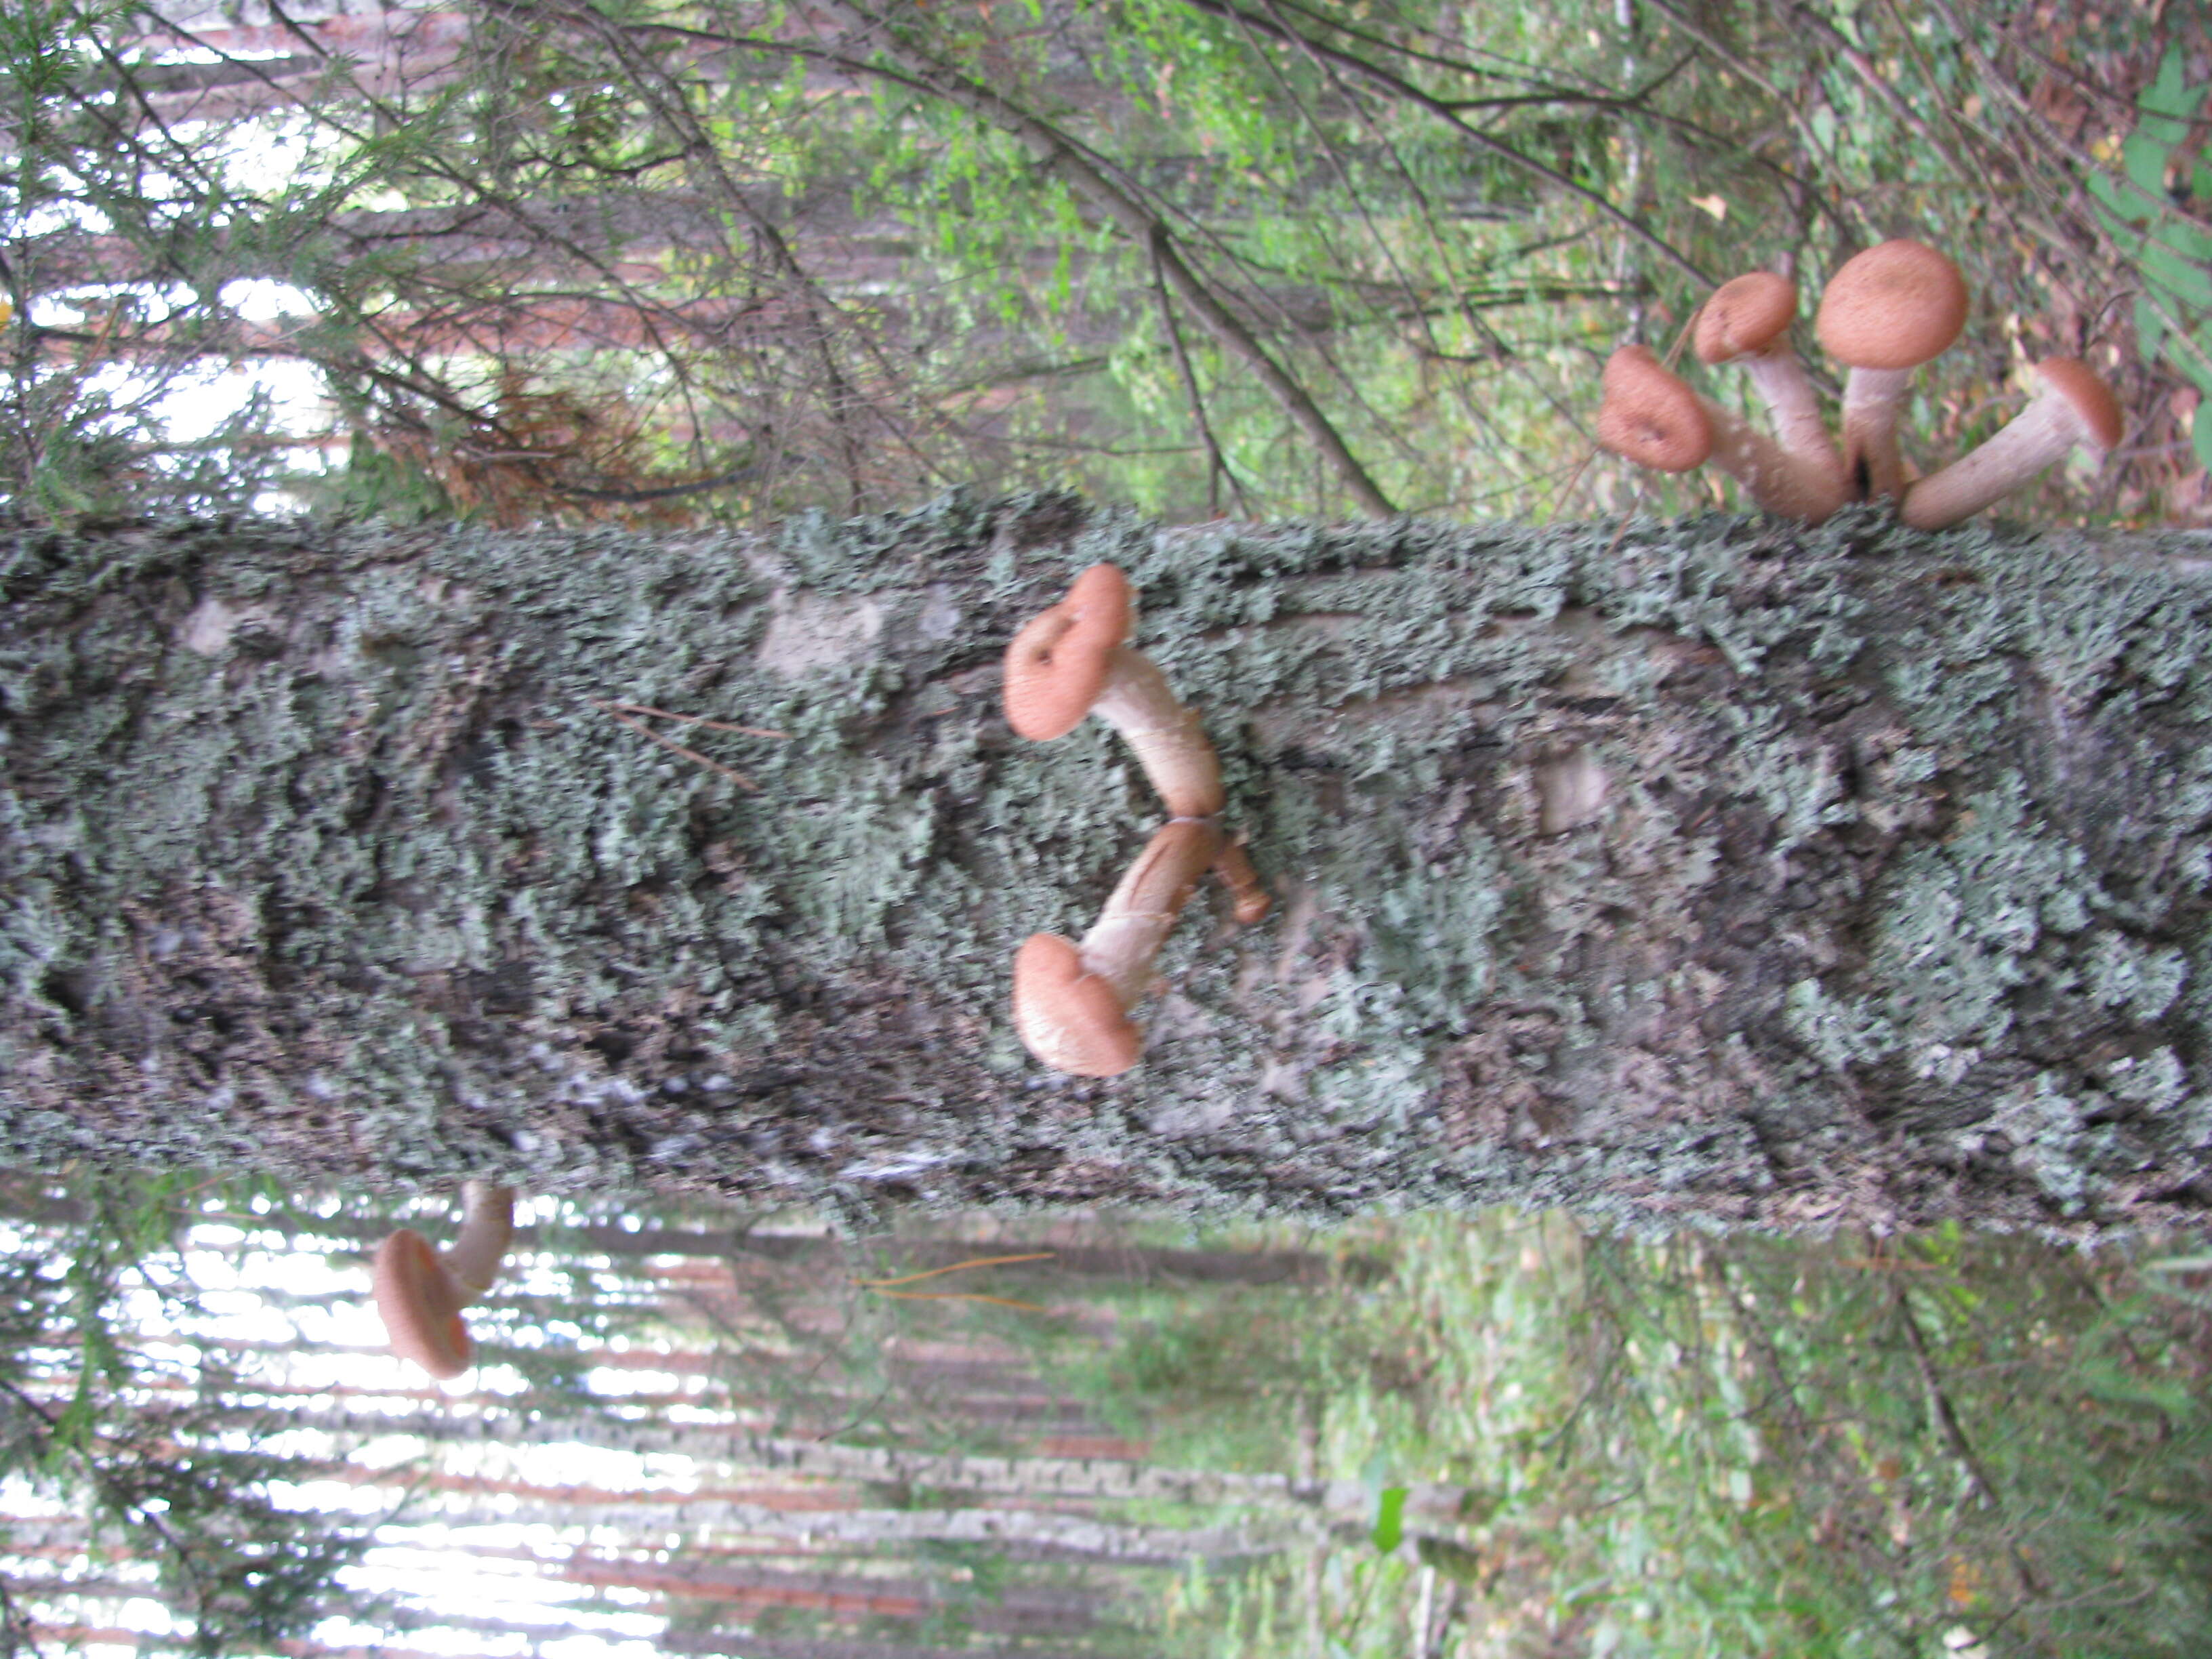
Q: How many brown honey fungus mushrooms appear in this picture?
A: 8